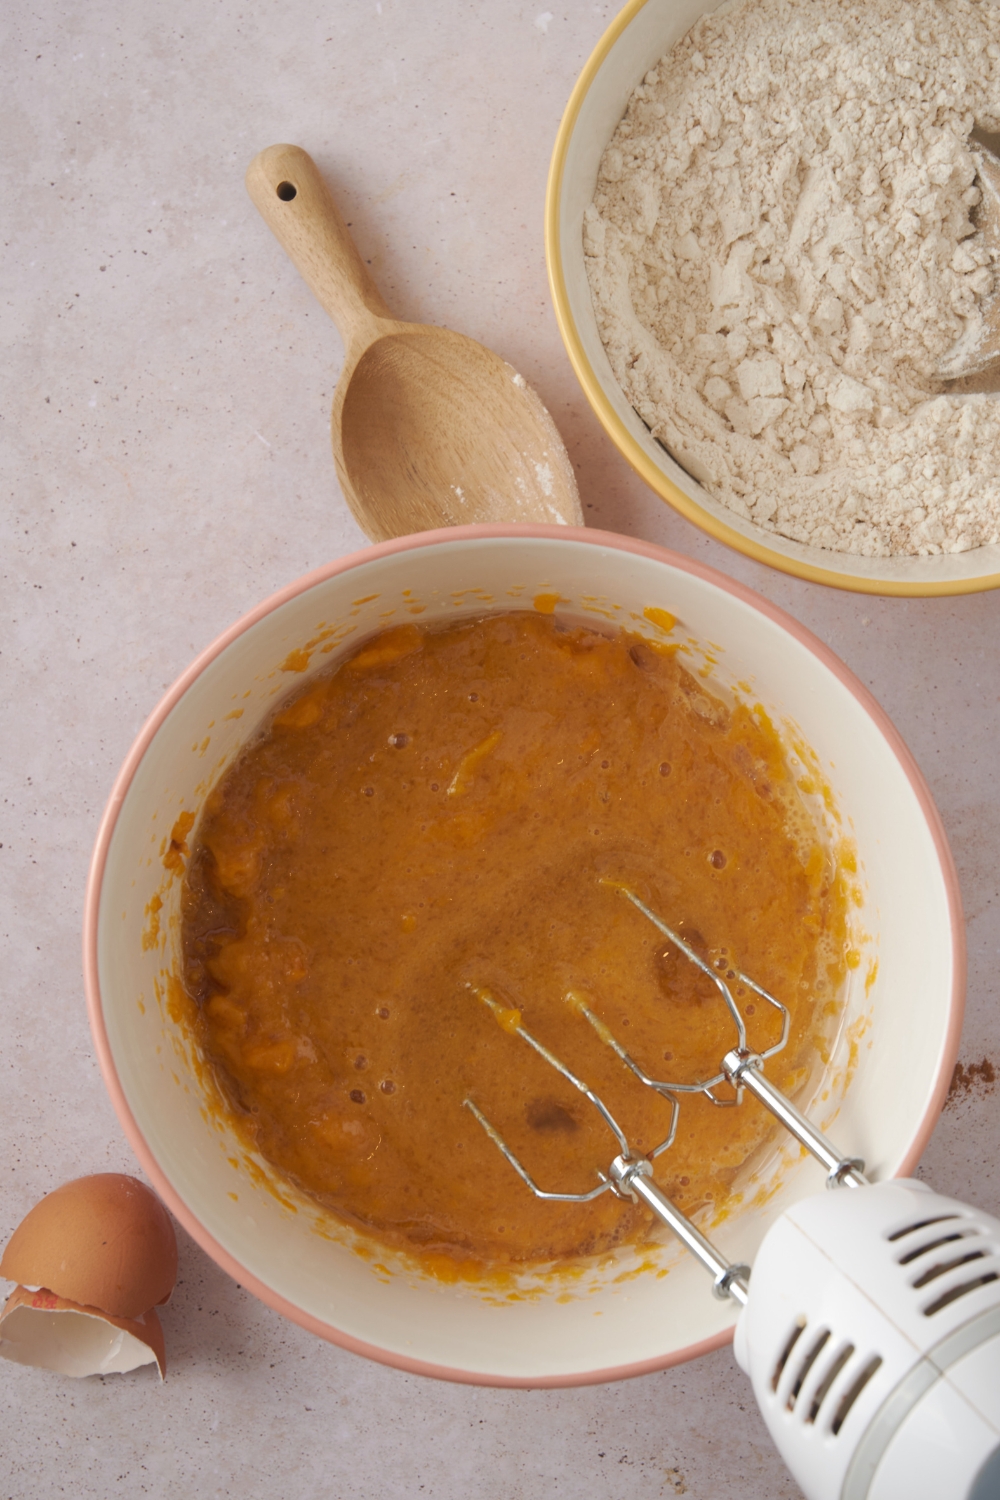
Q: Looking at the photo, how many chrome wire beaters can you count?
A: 2